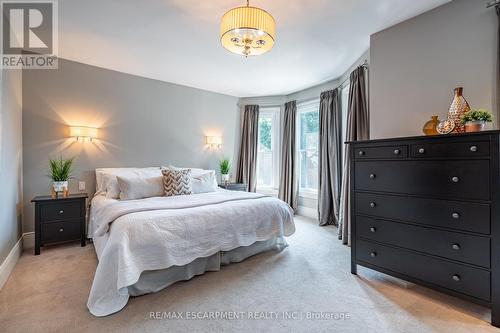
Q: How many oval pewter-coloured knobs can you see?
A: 14